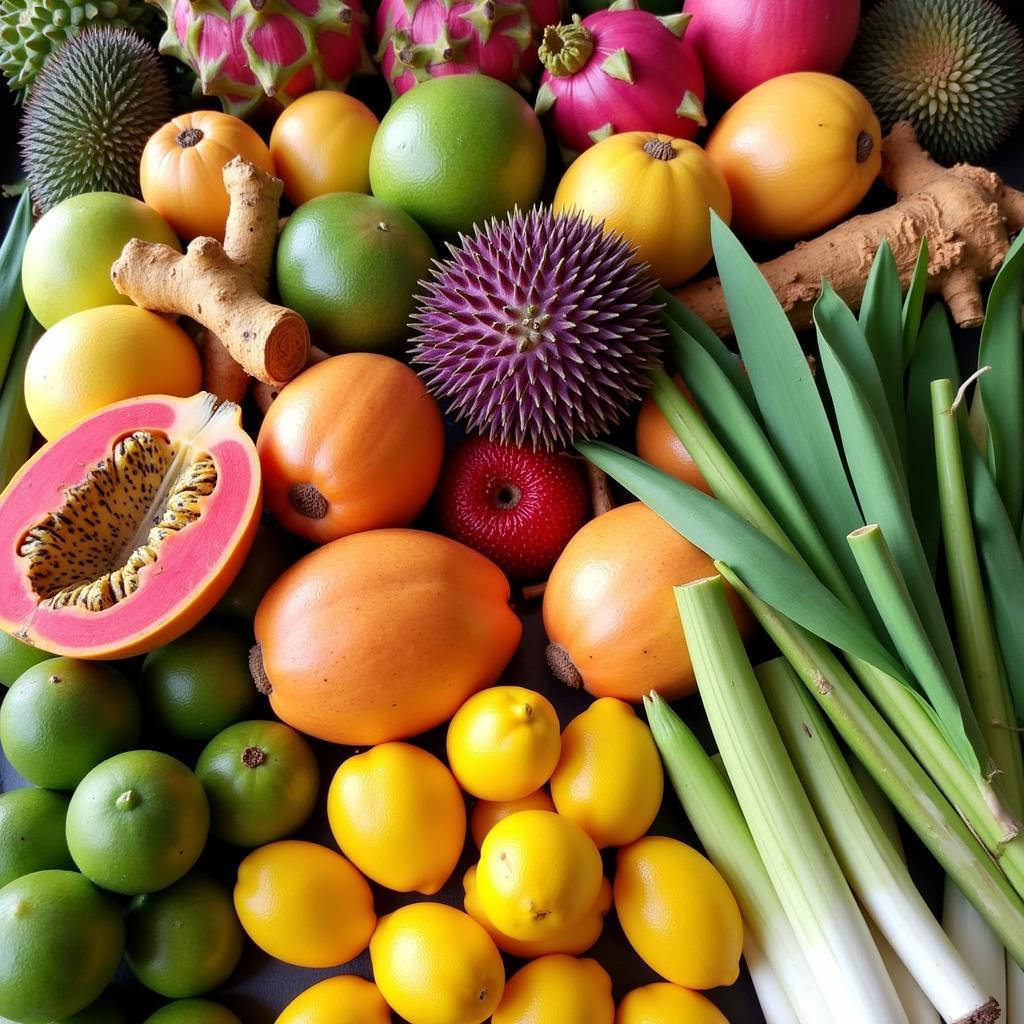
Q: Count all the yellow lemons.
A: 12